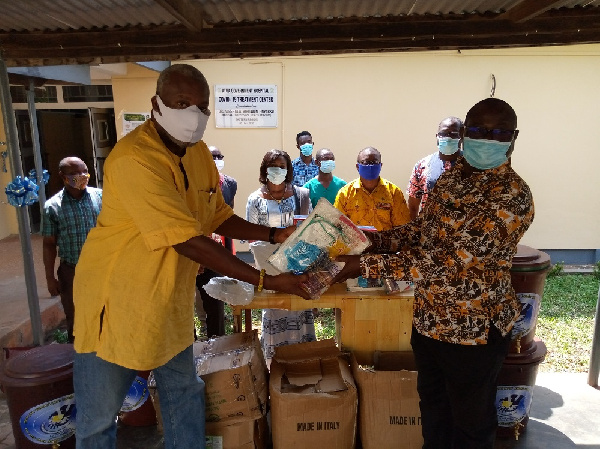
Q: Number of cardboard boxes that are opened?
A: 2